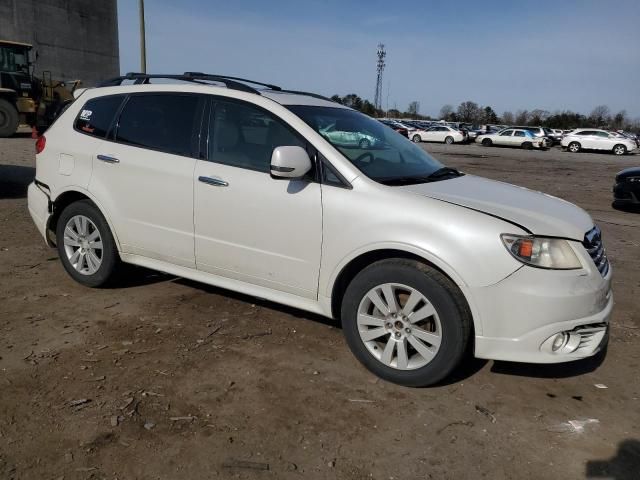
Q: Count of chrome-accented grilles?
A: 1